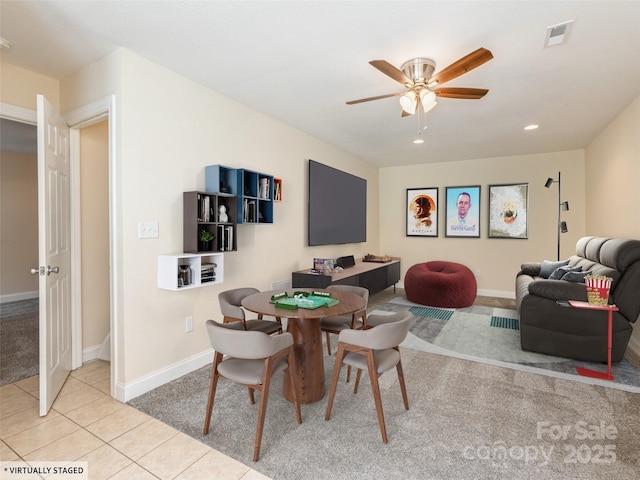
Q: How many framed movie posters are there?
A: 3